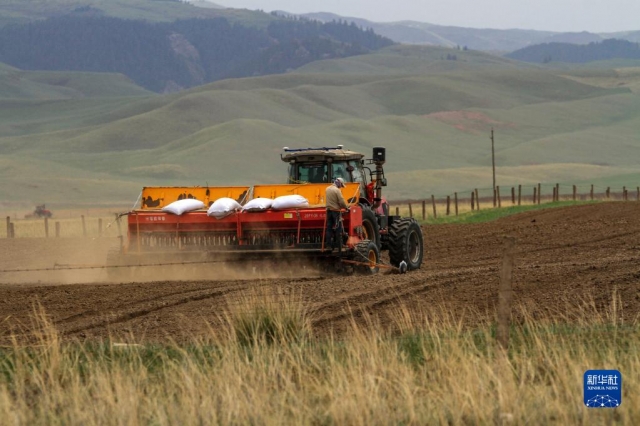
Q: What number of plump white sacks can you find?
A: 4